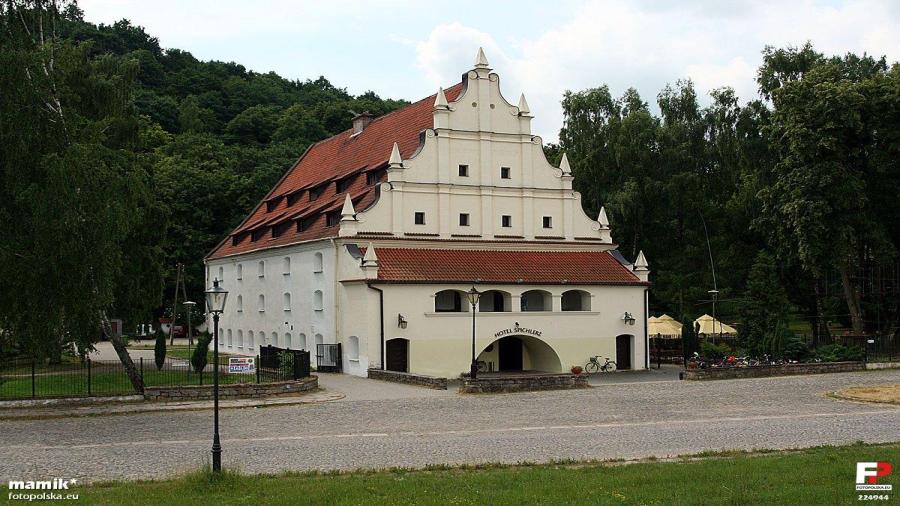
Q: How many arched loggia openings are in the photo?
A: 4